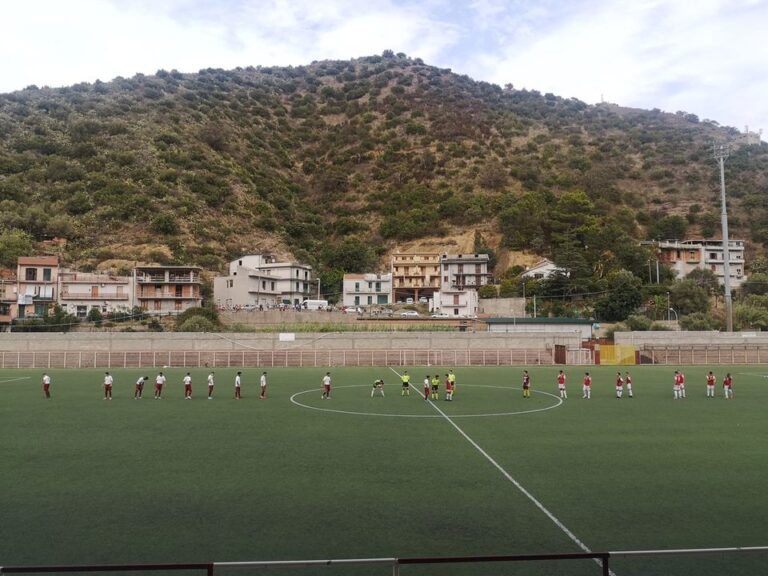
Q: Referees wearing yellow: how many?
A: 3